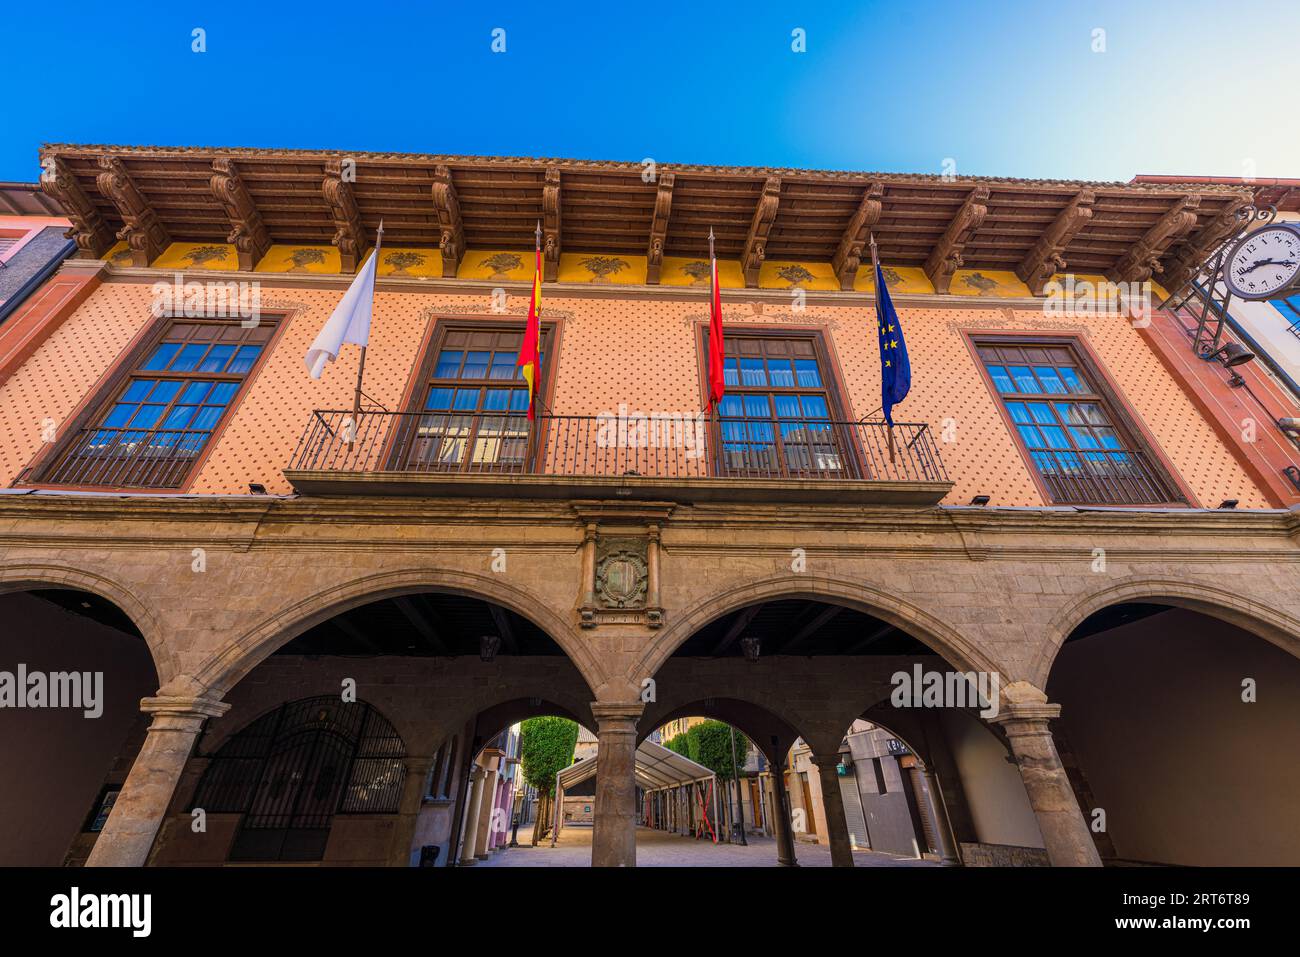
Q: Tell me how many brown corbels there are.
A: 13